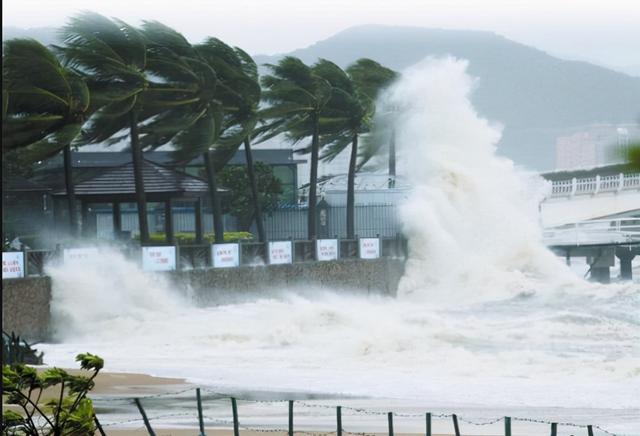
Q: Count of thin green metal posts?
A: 12